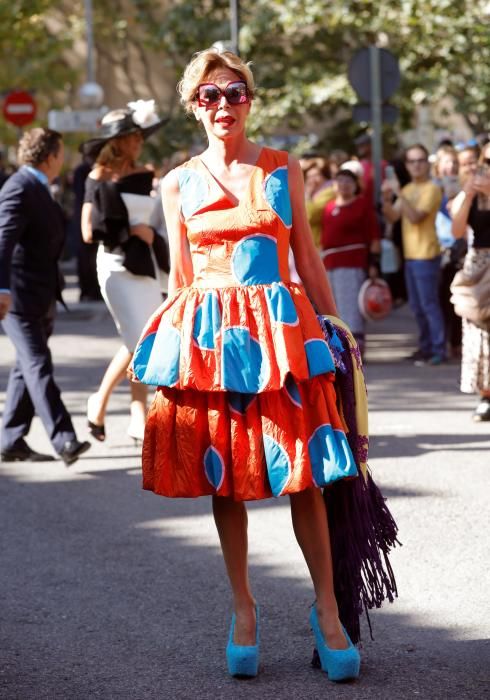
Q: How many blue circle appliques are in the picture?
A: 13